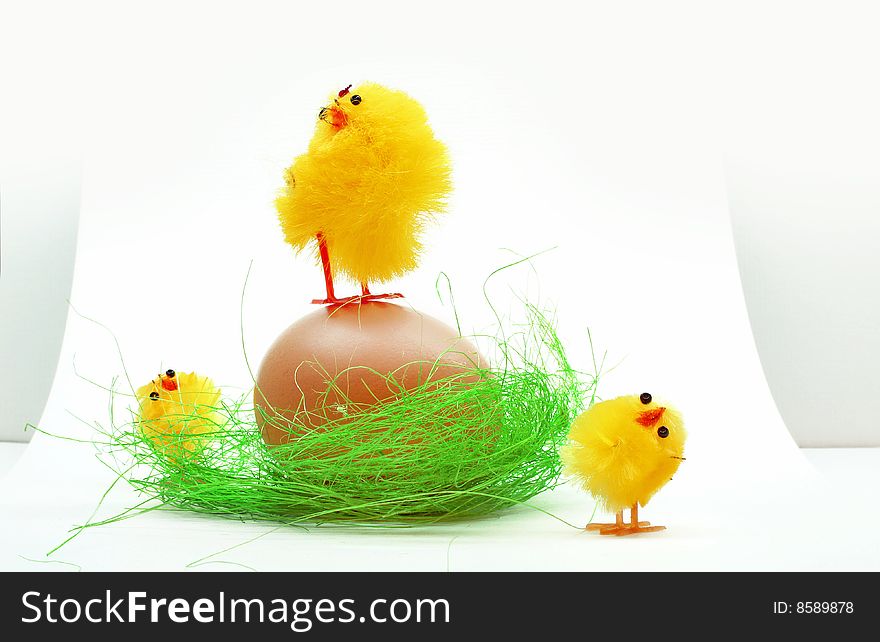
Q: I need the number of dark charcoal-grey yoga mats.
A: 0